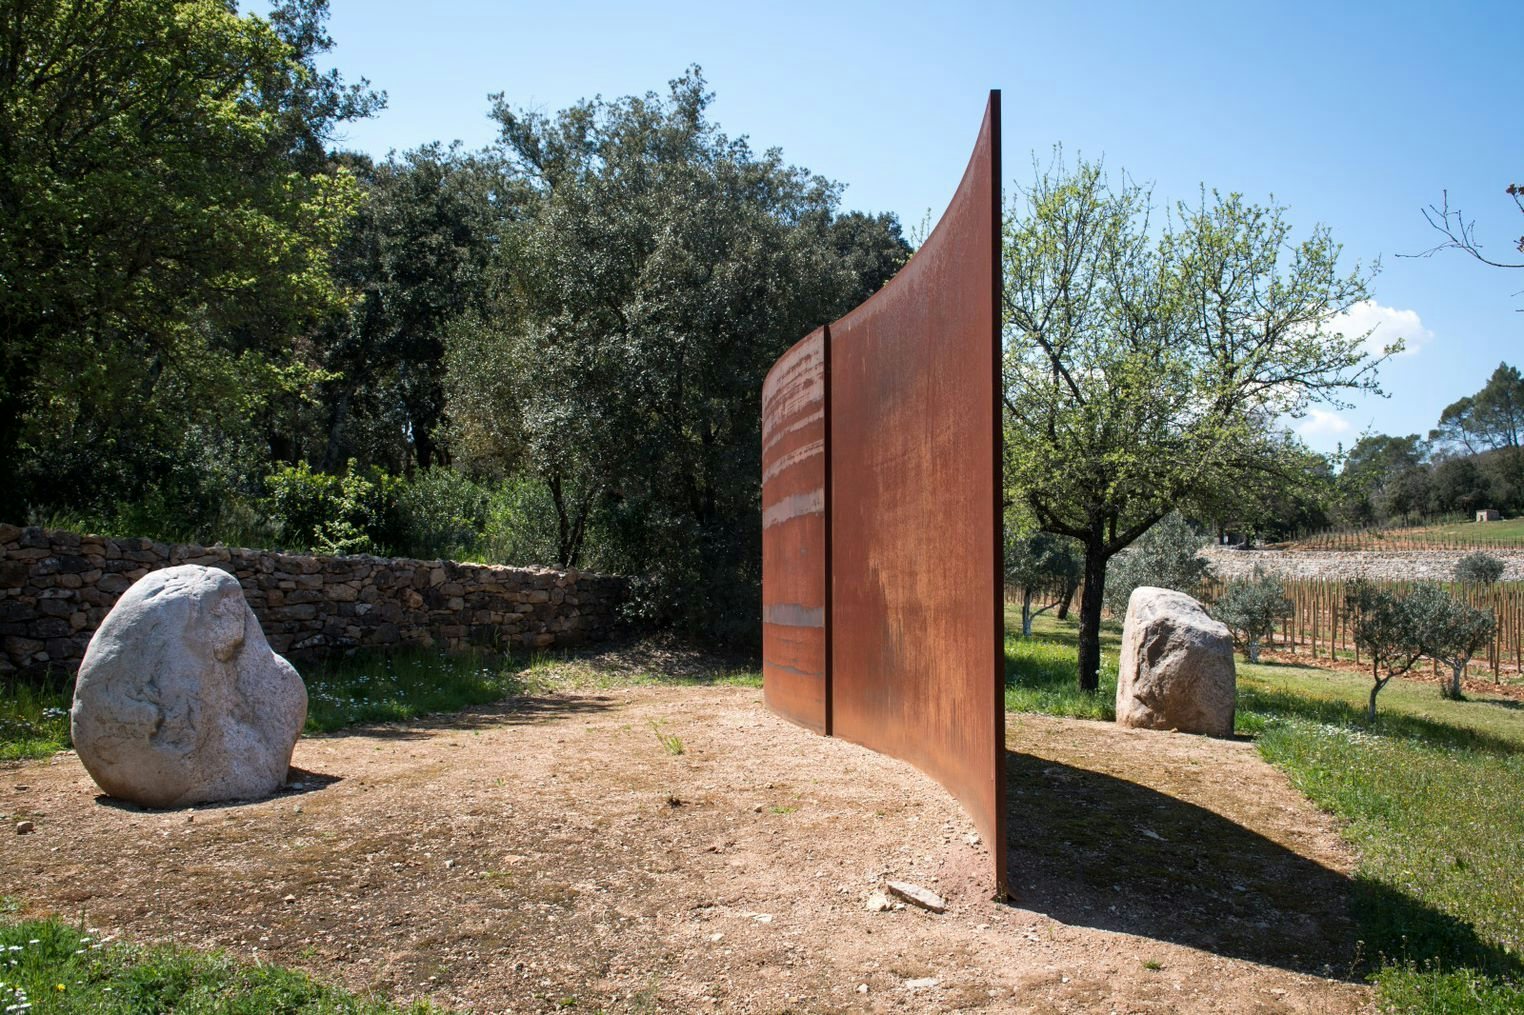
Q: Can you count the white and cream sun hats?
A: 0